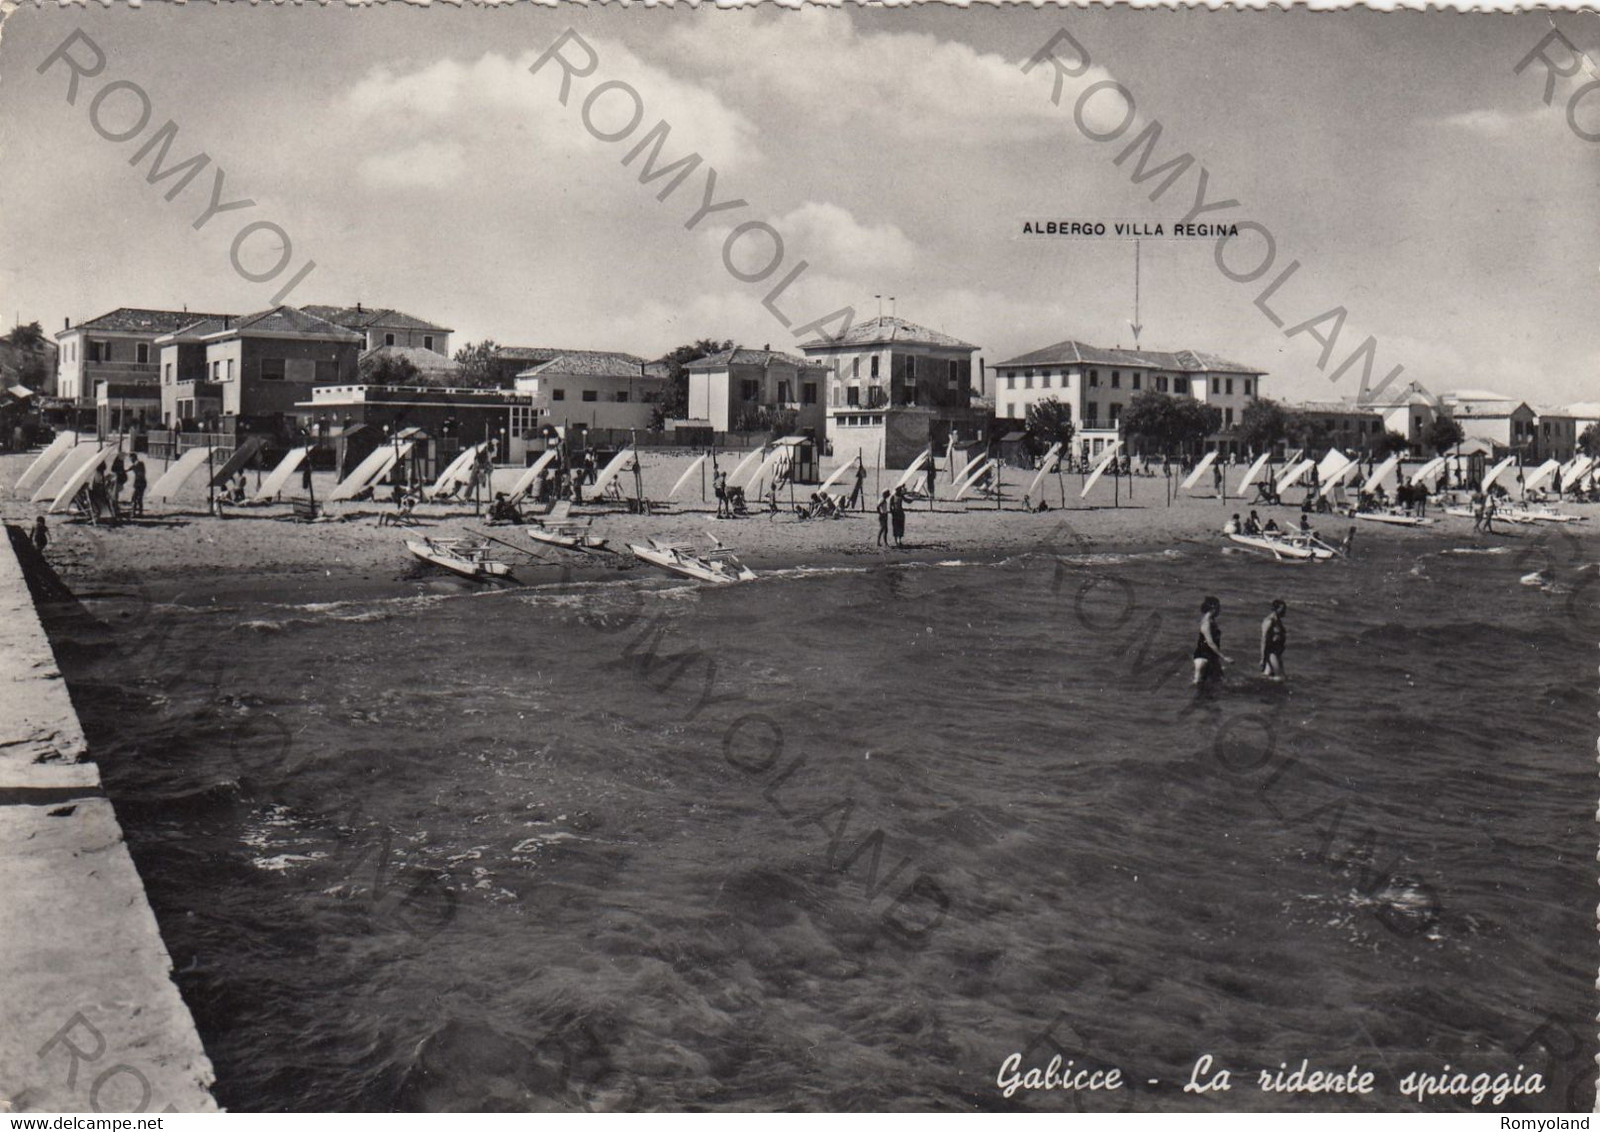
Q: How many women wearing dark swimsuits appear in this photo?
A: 2